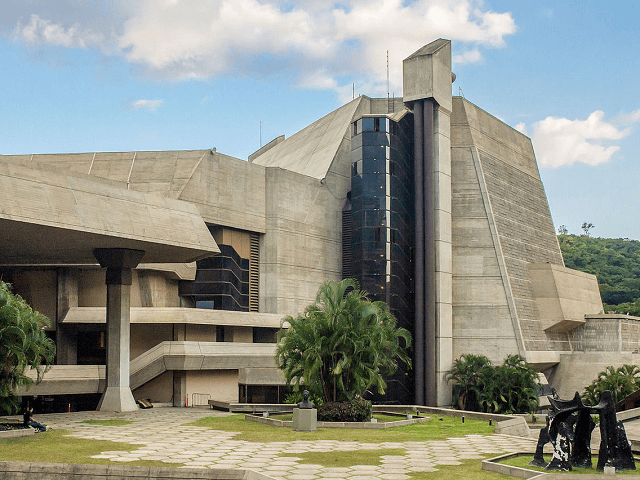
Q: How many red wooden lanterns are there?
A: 0